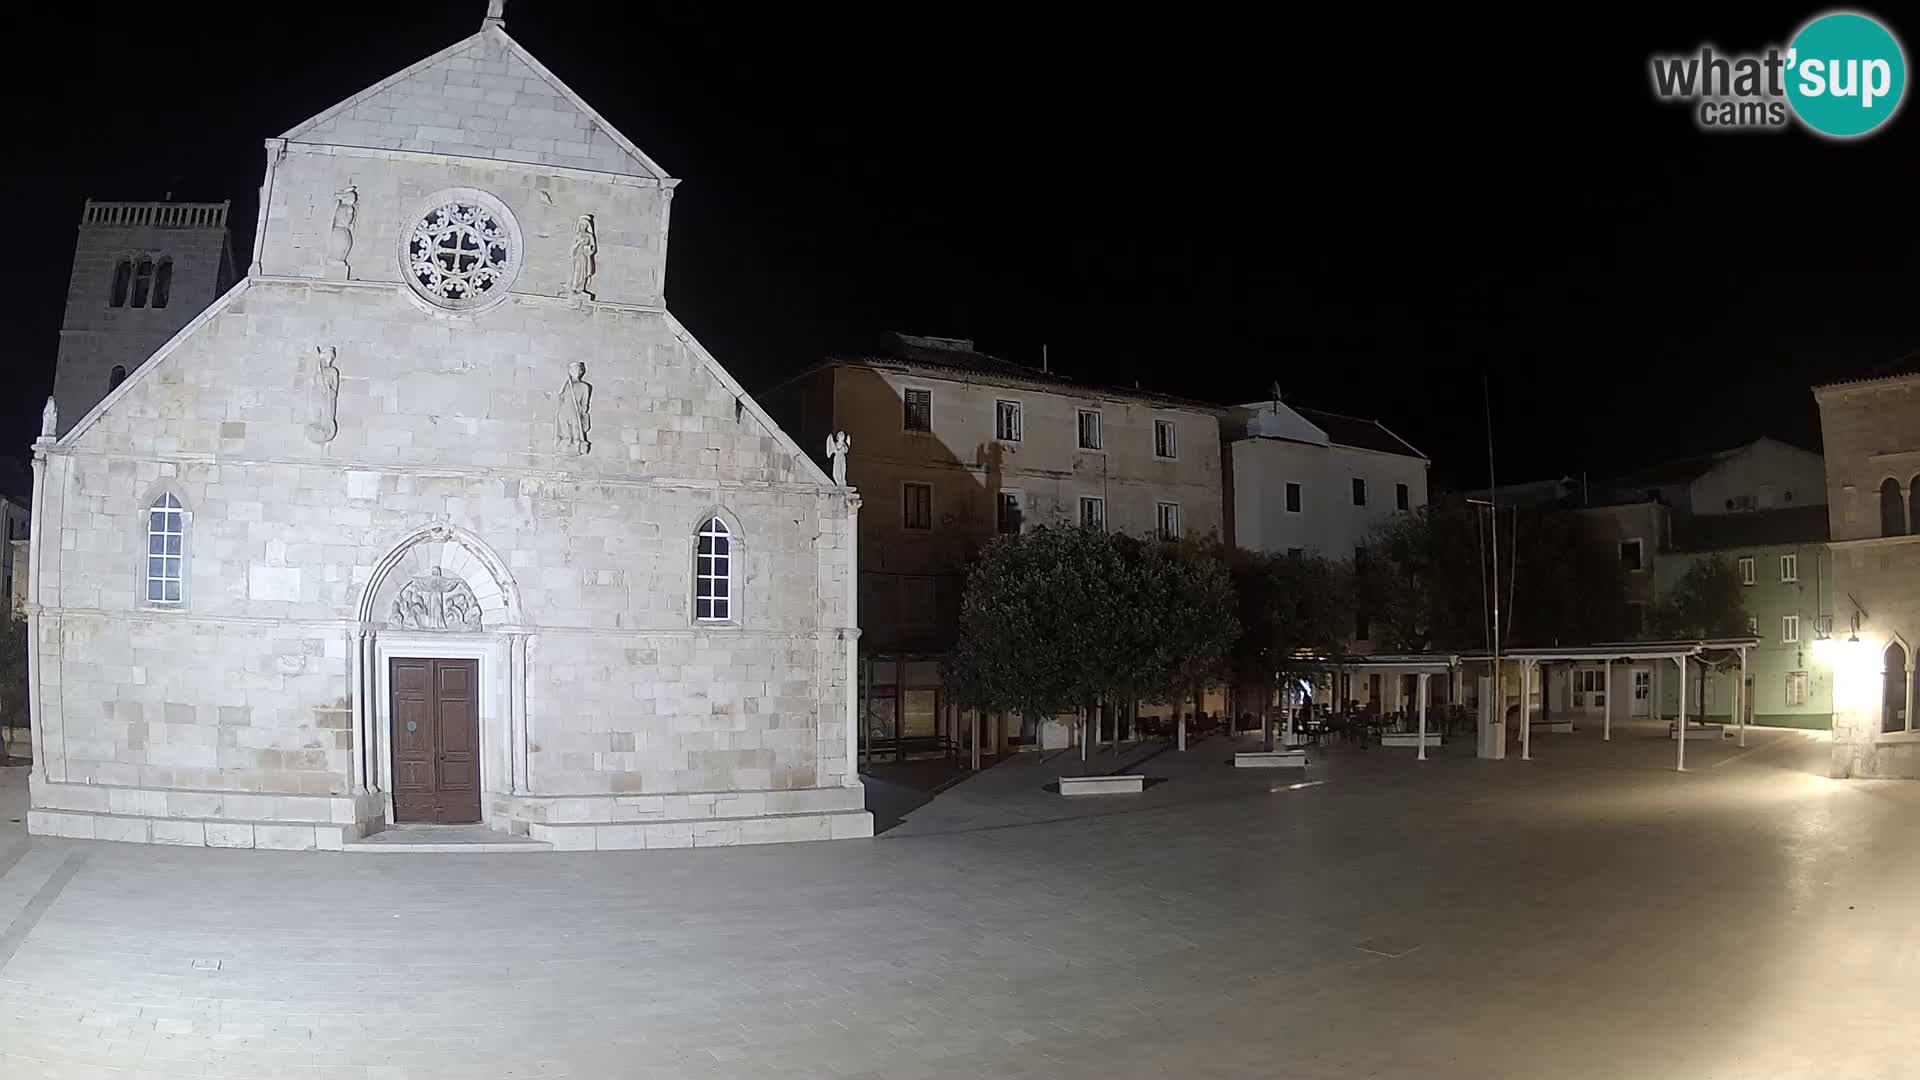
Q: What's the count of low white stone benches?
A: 5